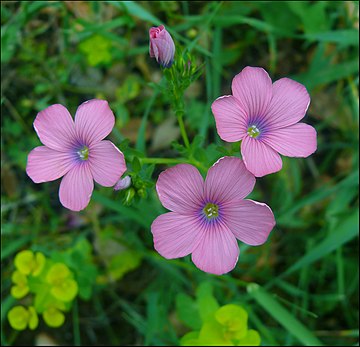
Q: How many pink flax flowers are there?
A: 3